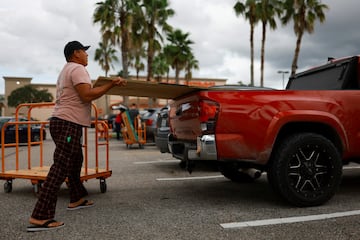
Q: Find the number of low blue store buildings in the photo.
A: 0